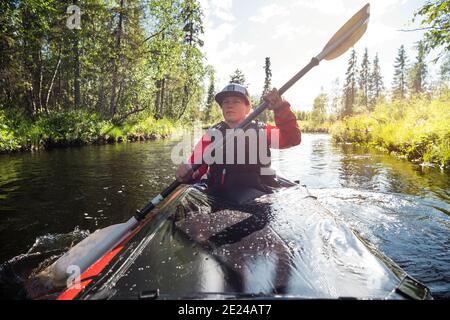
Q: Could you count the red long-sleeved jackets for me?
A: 1